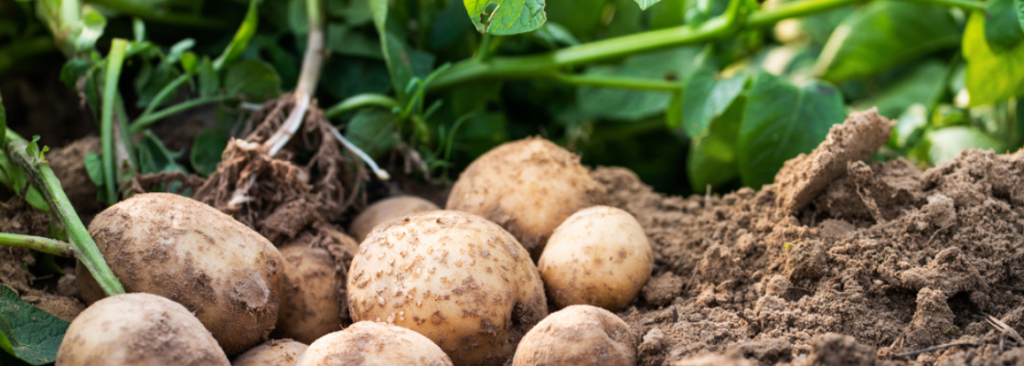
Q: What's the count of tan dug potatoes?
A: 10